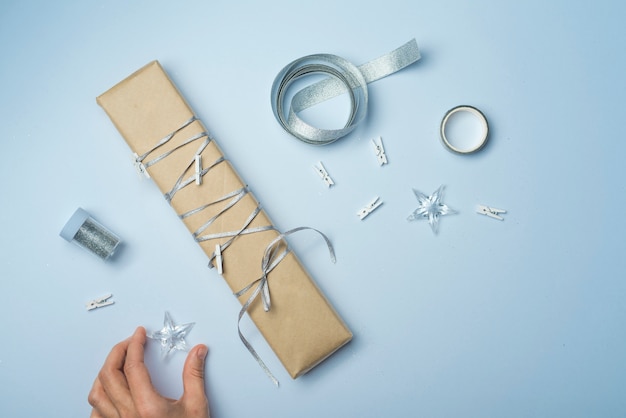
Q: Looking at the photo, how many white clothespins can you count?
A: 8